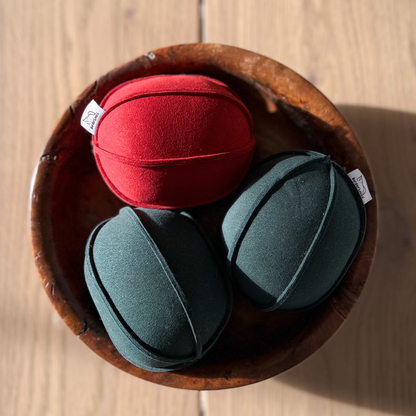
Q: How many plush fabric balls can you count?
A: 3